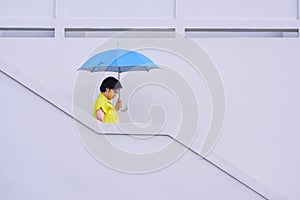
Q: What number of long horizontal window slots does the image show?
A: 3